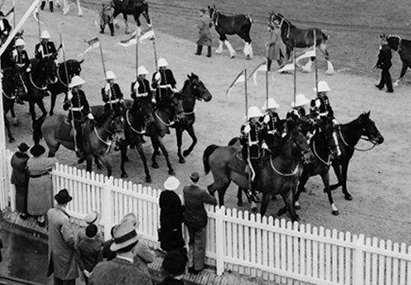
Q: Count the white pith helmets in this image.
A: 10